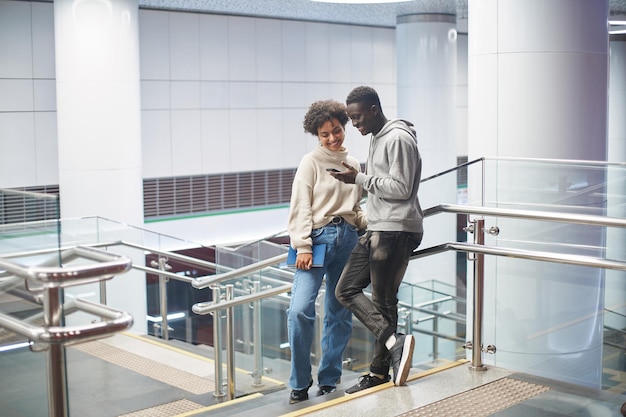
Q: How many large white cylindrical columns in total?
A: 3